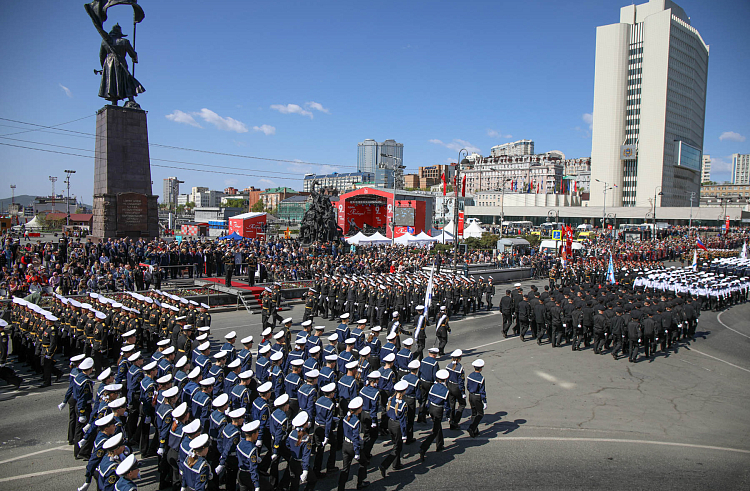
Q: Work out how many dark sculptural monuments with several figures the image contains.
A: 1